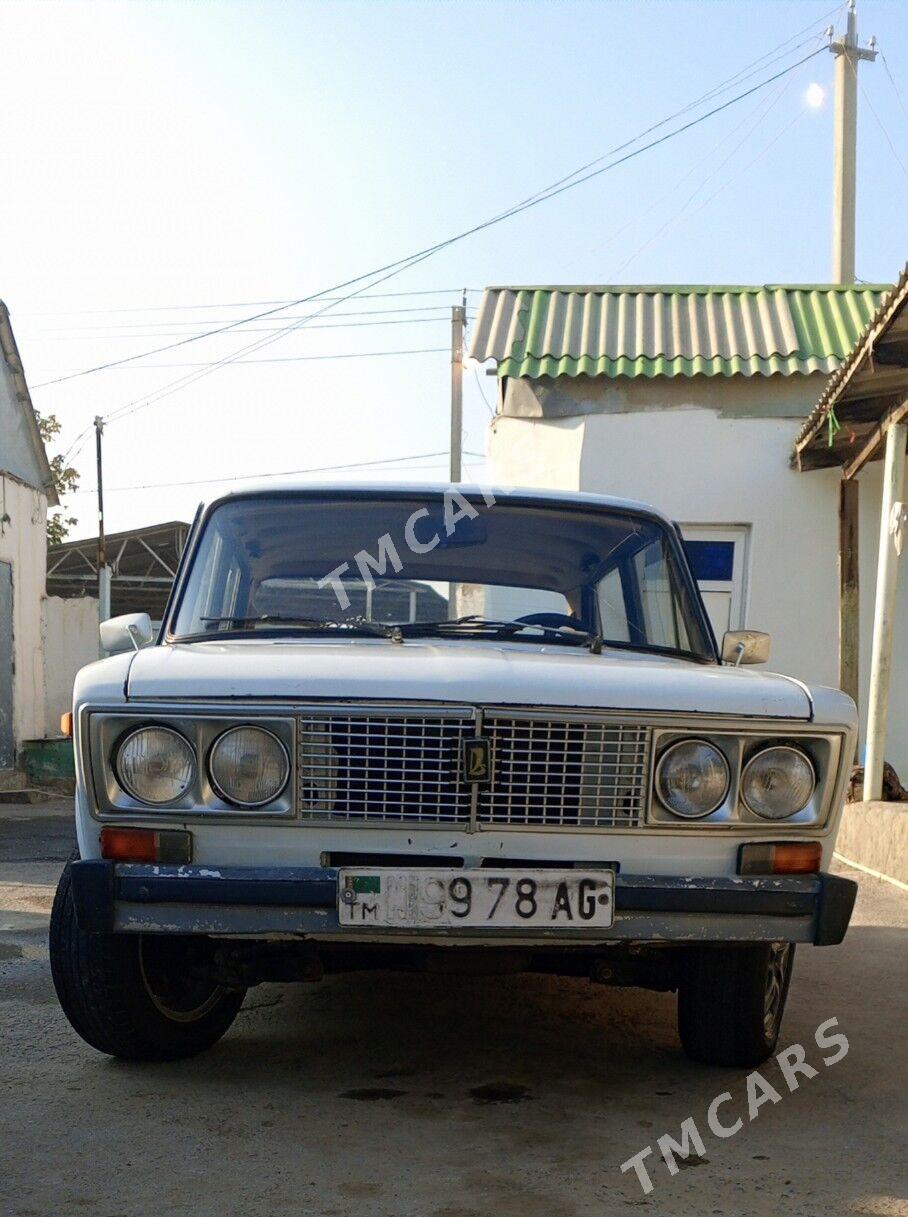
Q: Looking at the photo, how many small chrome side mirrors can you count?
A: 2